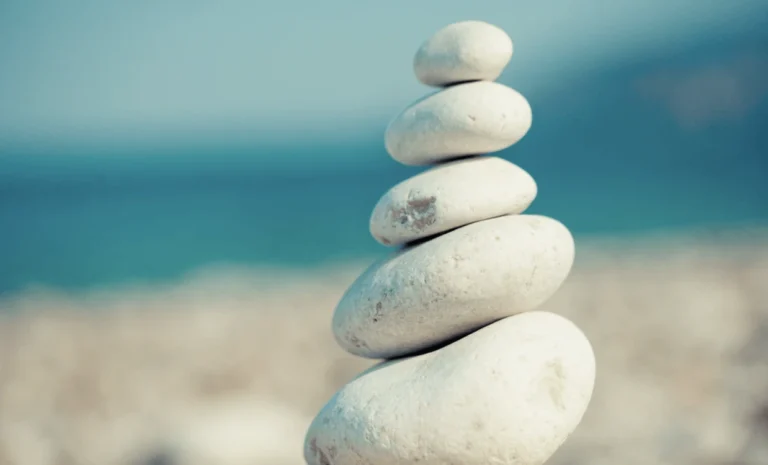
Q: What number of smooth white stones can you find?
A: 5